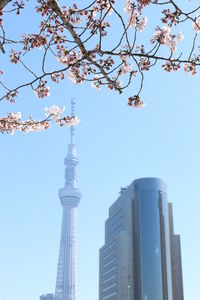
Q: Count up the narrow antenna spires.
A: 1